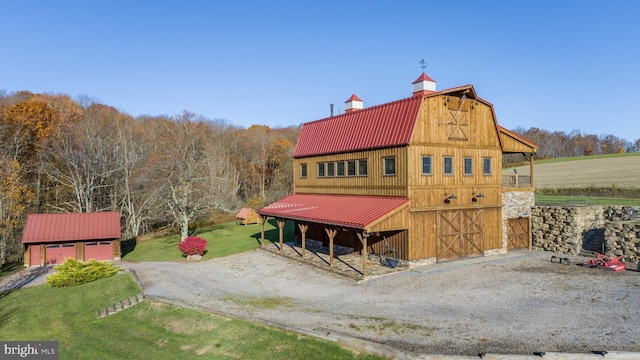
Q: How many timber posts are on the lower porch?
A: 5